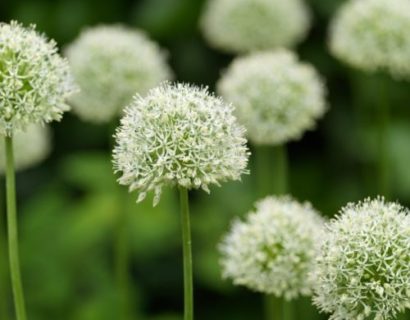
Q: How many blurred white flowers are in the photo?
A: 6